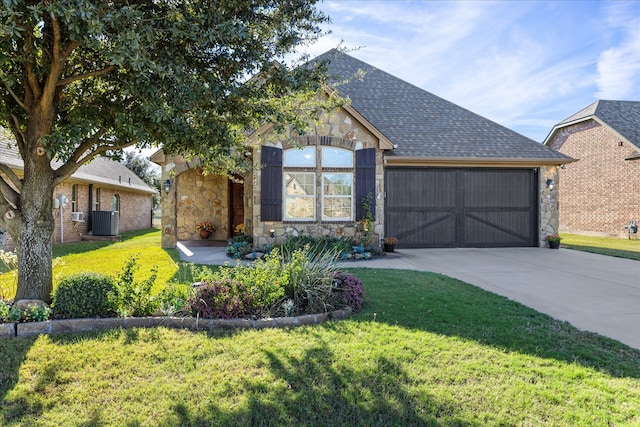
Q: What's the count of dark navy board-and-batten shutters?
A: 2